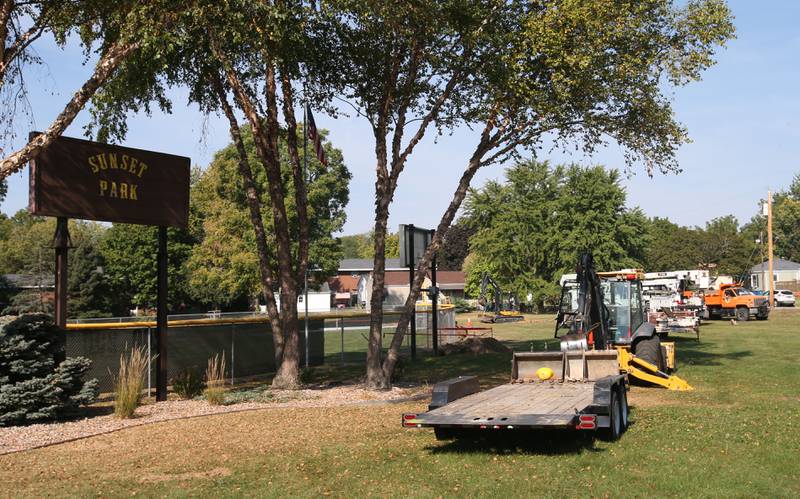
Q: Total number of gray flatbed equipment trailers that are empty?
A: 1